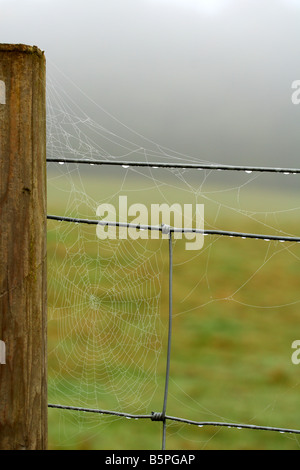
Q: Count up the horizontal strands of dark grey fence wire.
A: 3